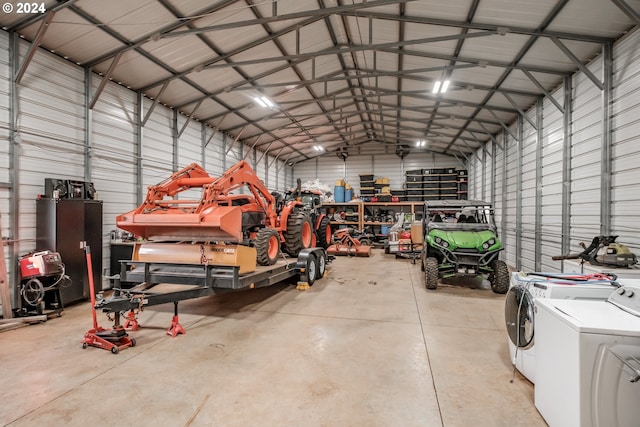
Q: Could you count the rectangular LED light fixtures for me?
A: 4